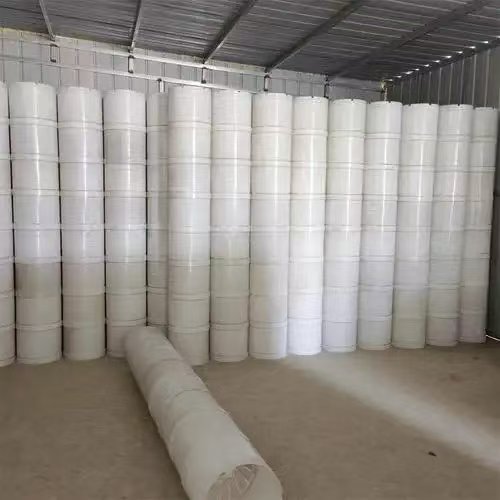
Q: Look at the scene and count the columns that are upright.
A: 14